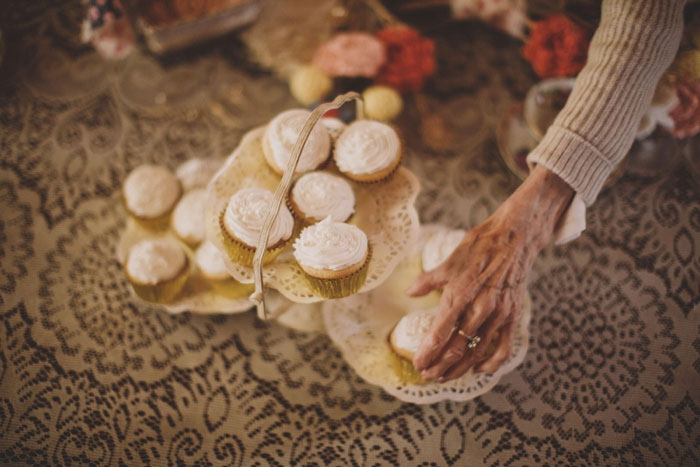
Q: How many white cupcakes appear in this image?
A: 12